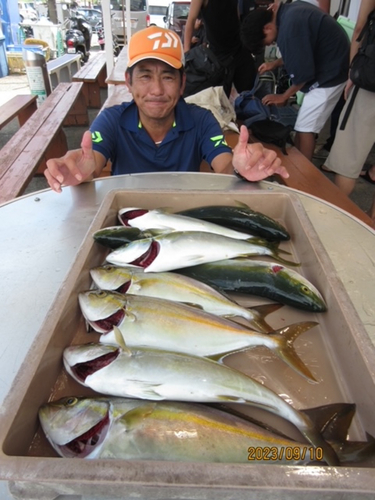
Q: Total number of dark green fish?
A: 3